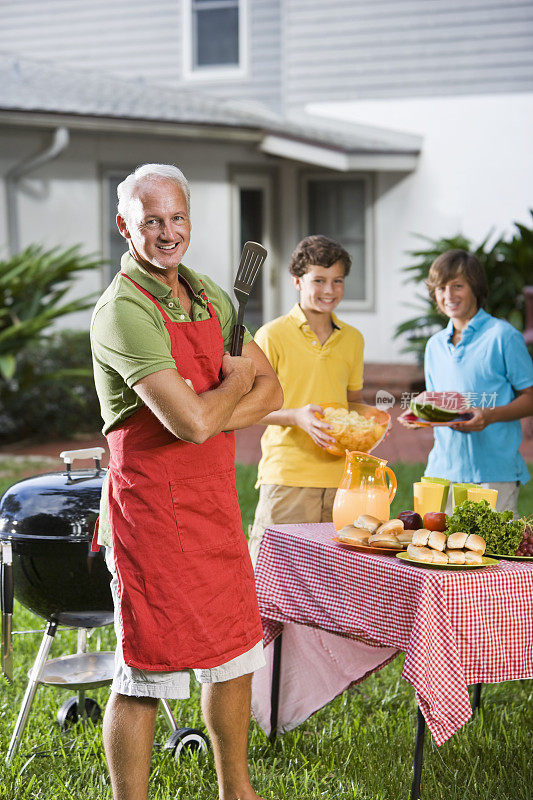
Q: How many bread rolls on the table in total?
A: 13